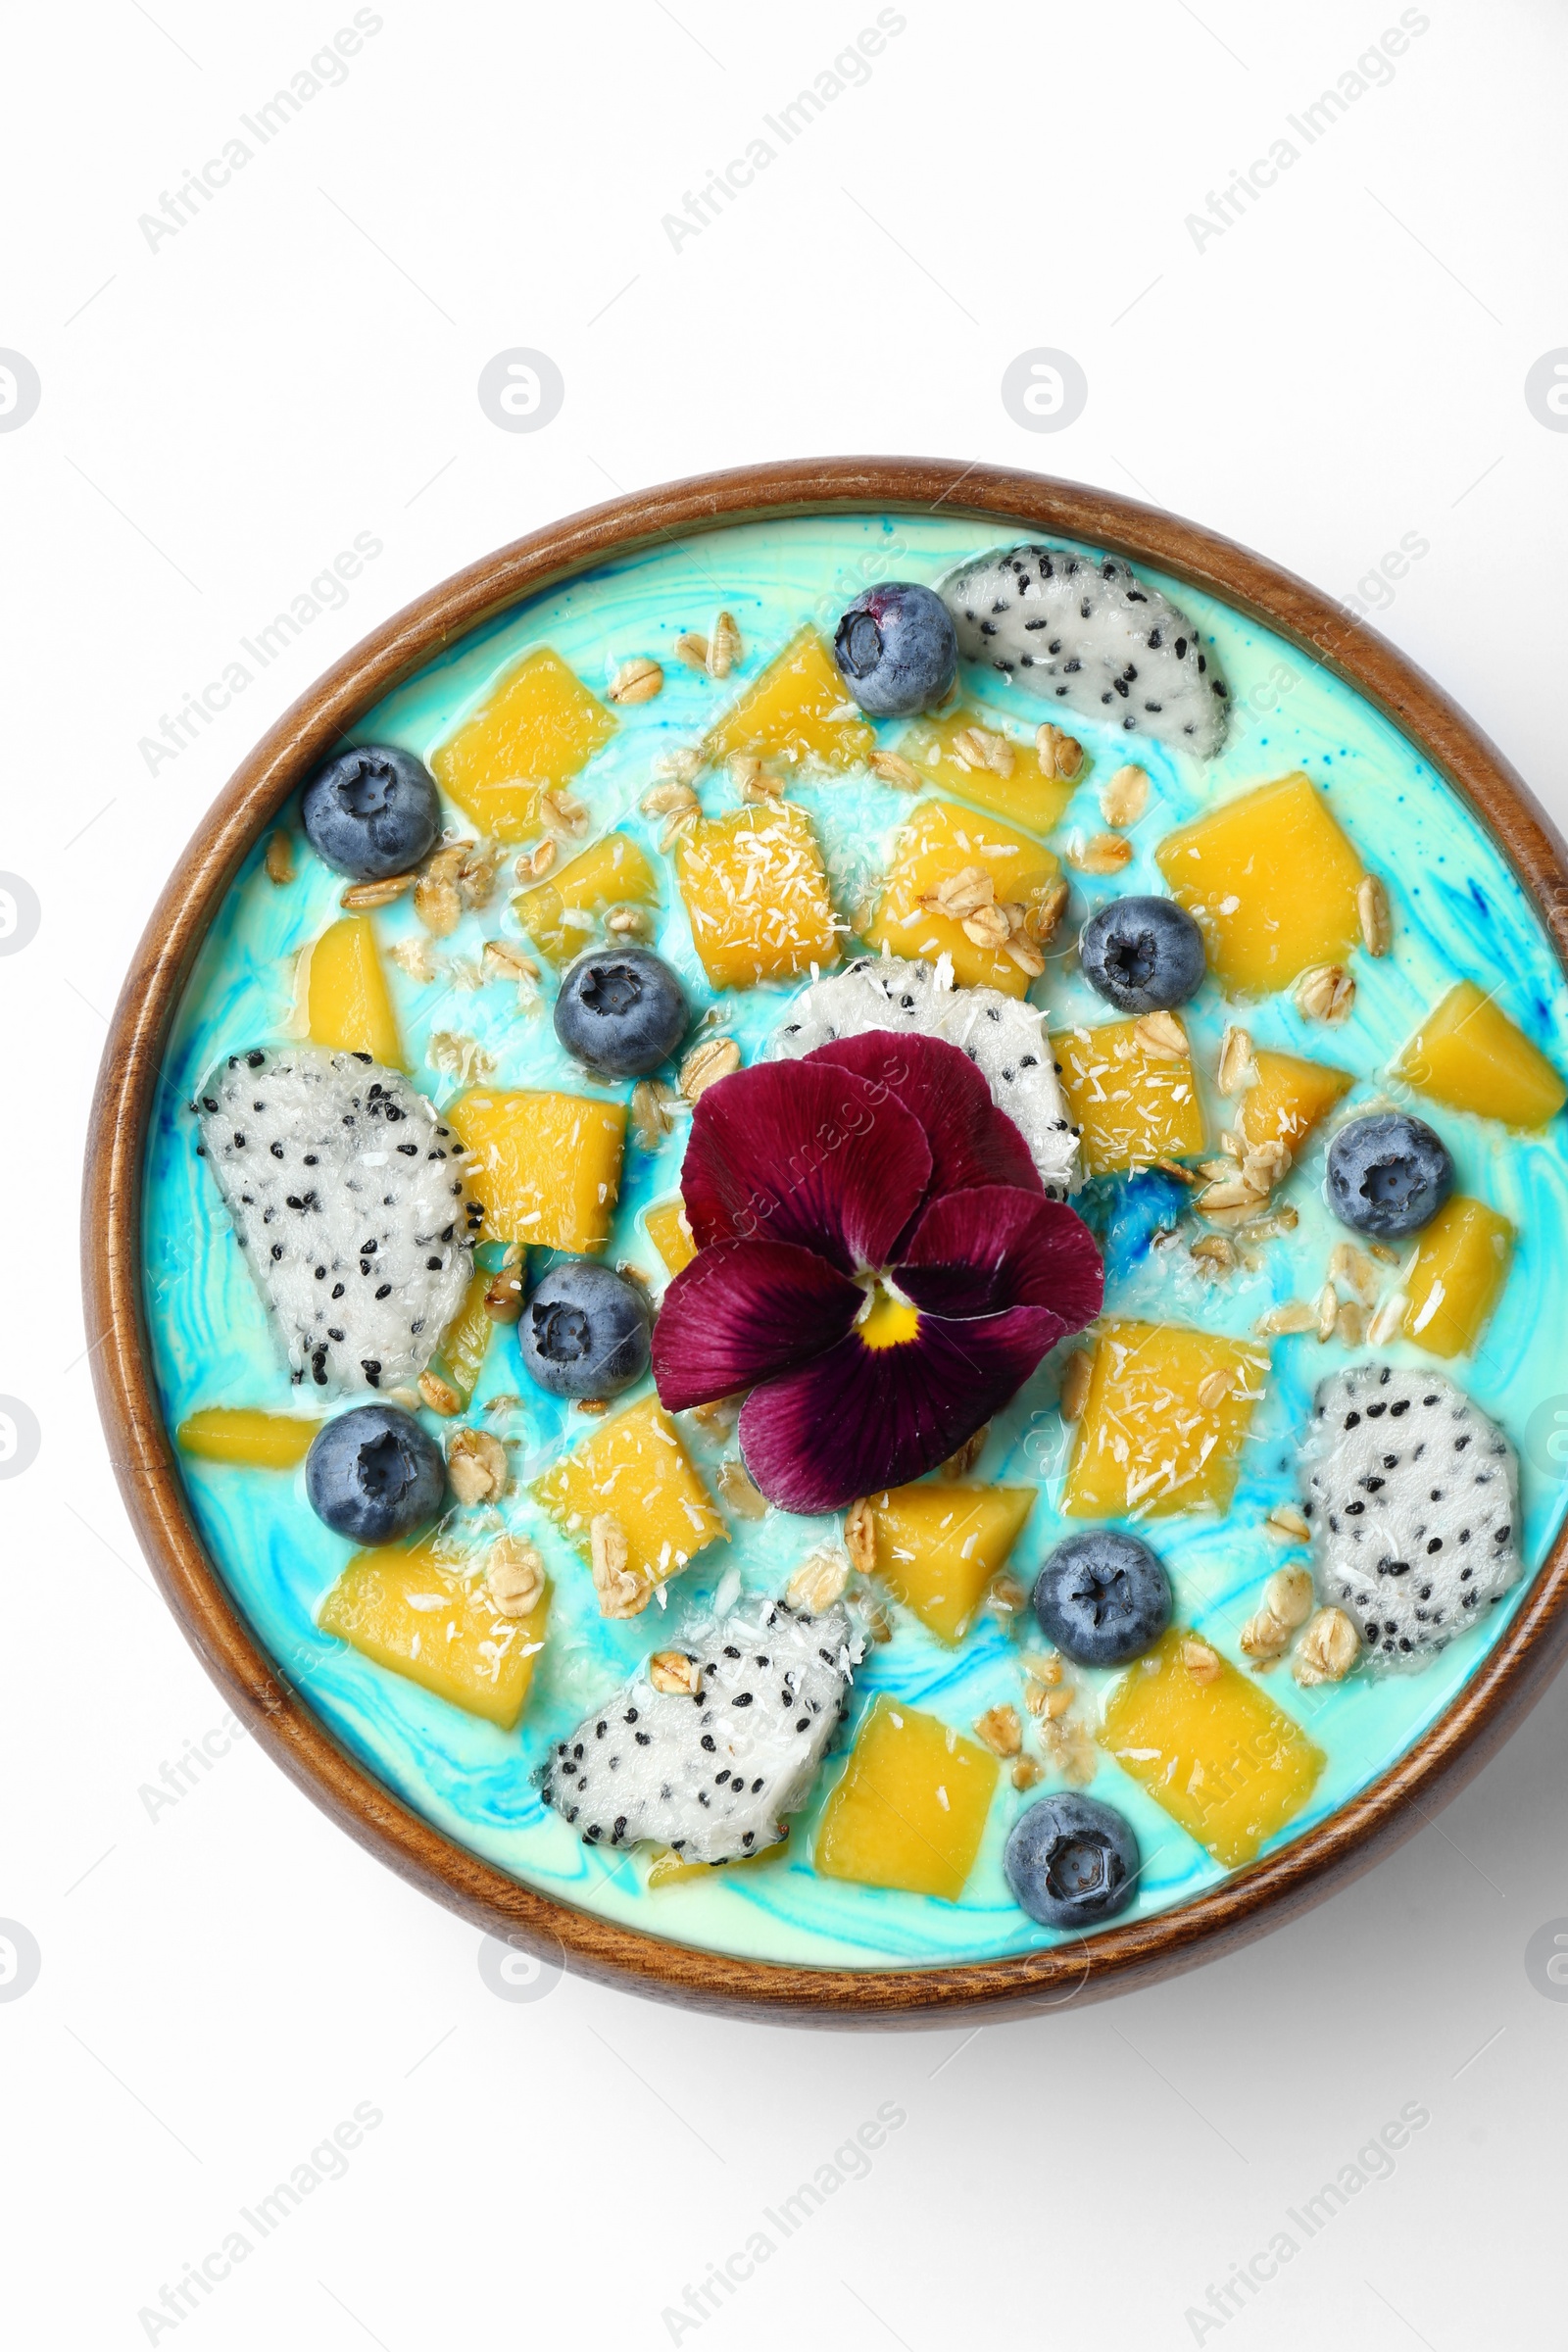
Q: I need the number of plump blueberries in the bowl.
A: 9